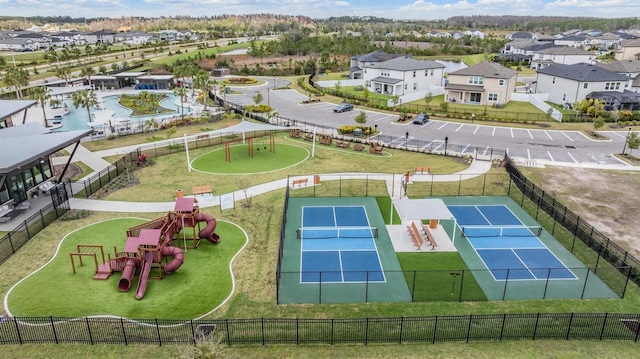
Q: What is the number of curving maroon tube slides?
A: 2